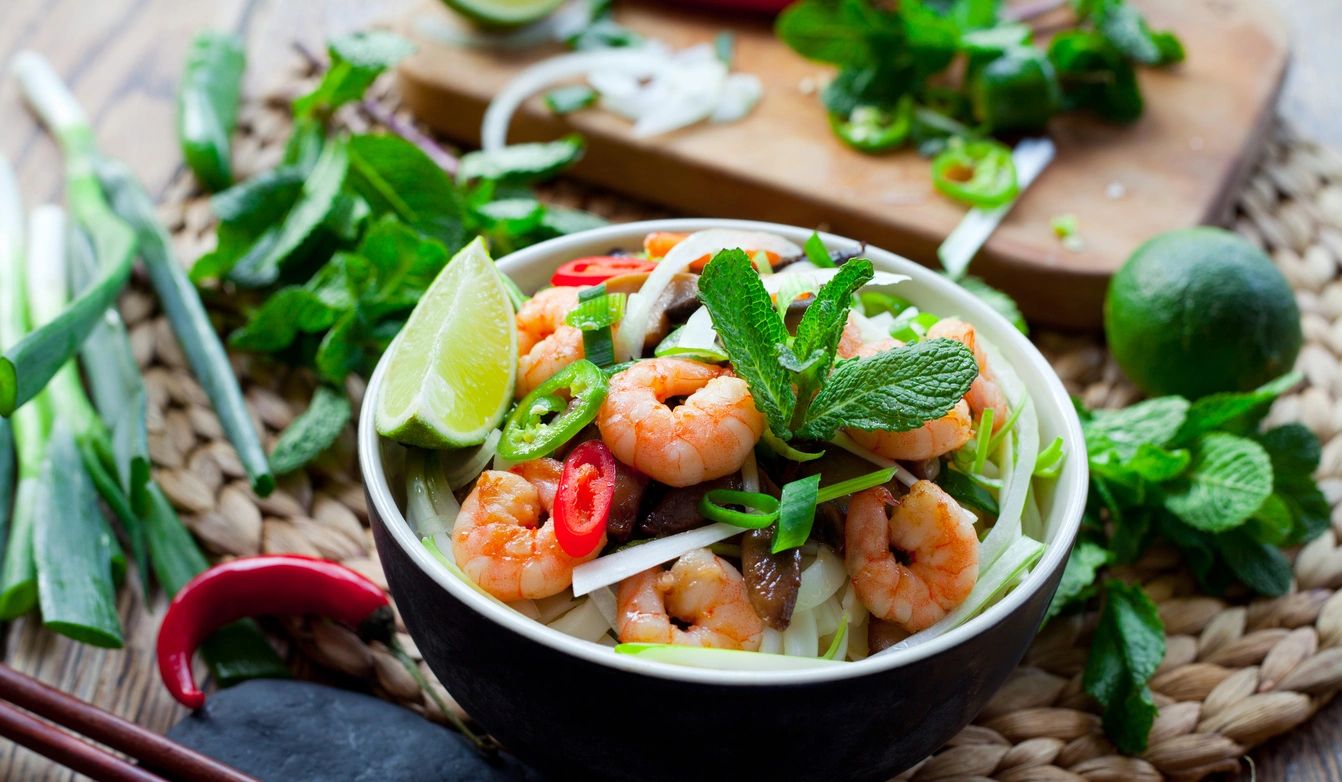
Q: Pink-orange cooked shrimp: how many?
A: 7